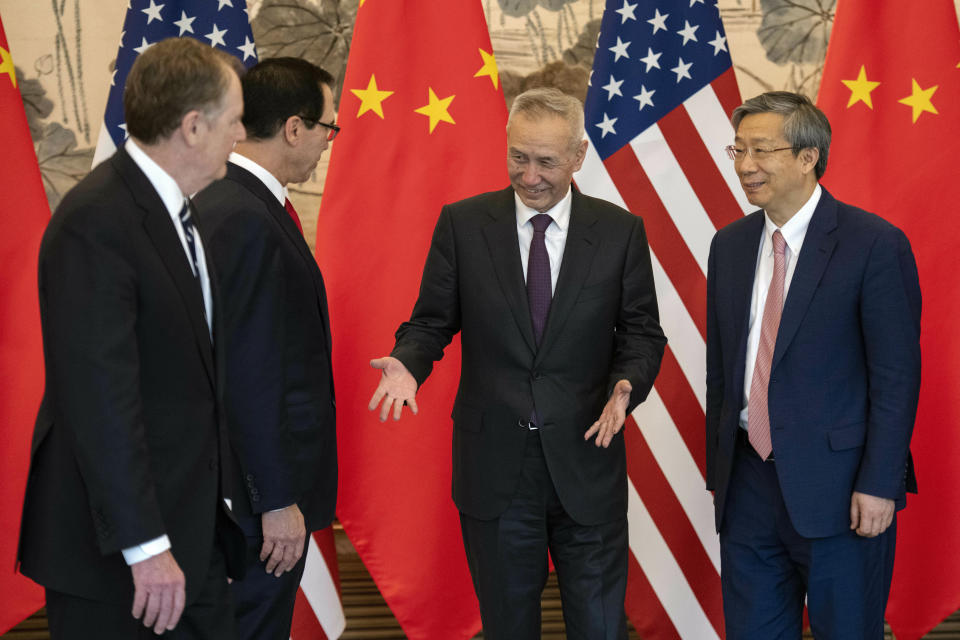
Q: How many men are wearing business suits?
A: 4